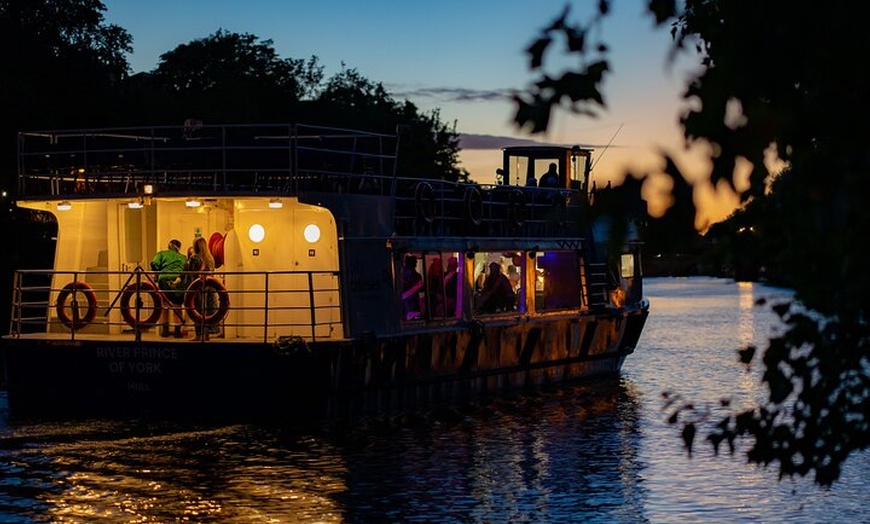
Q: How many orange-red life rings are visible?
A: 3